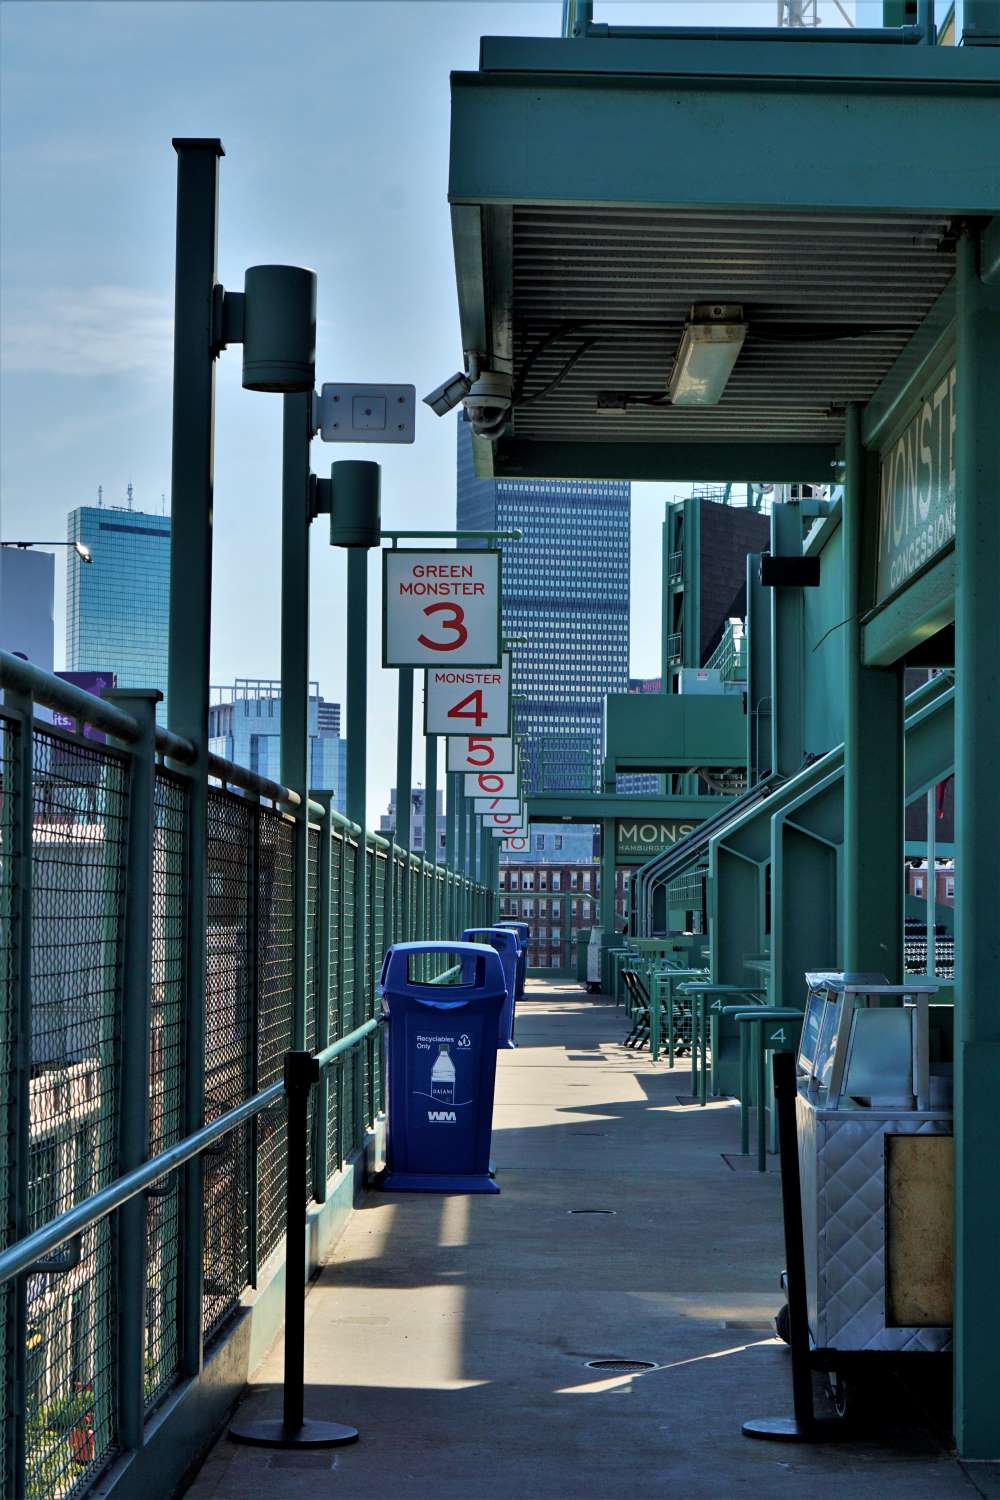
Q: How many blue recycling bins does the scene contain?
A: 3